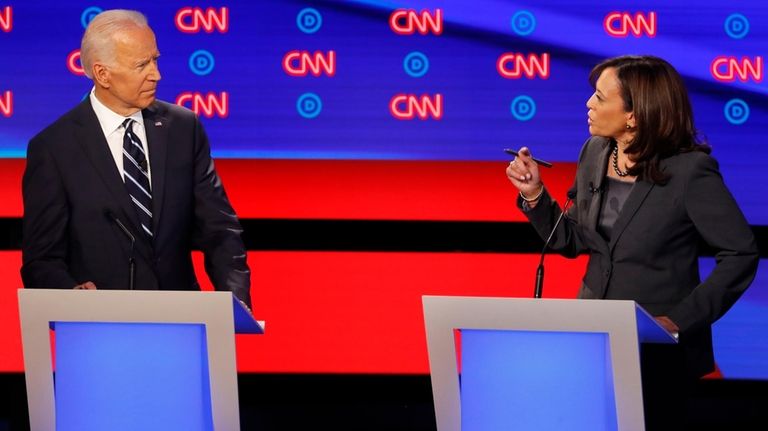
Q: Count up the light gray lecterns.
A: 2